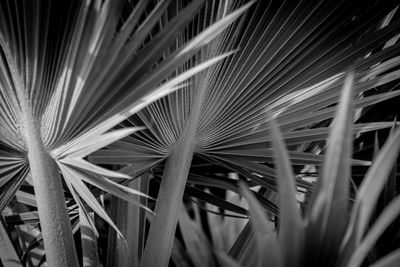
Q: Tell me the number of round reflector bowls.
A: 0